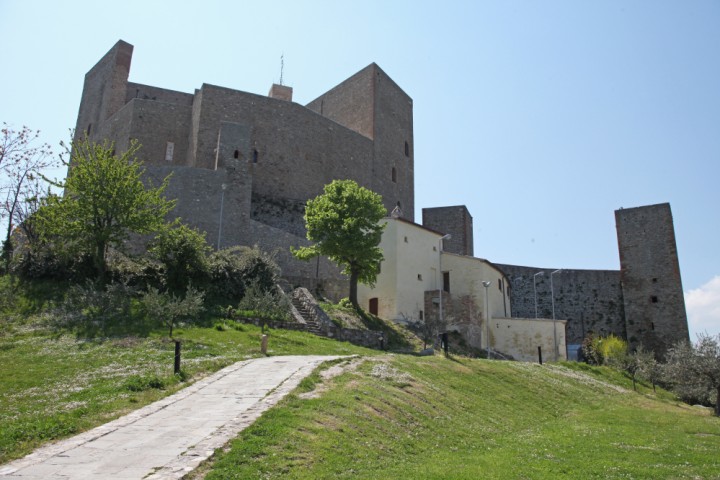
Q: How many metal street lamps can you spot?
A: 5